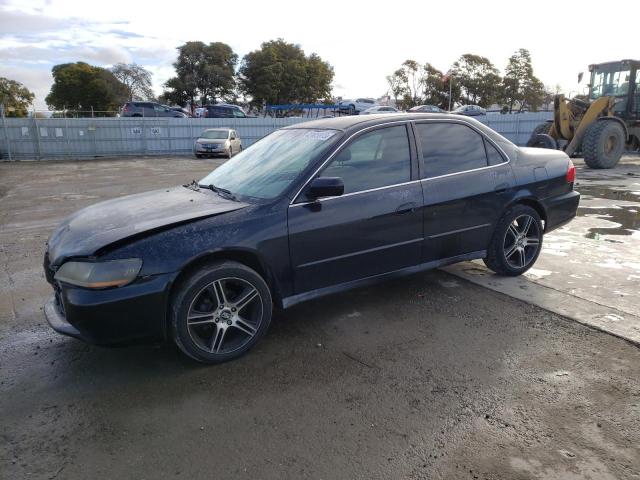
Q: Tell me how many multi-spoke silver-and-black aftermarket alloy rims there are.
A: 2